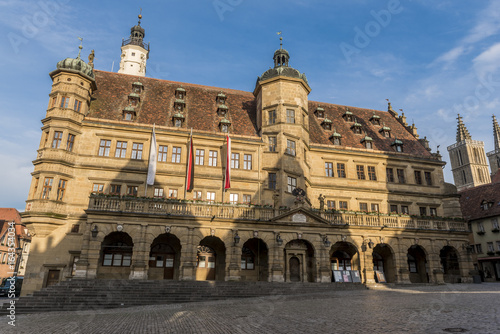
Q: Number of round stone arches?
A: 9